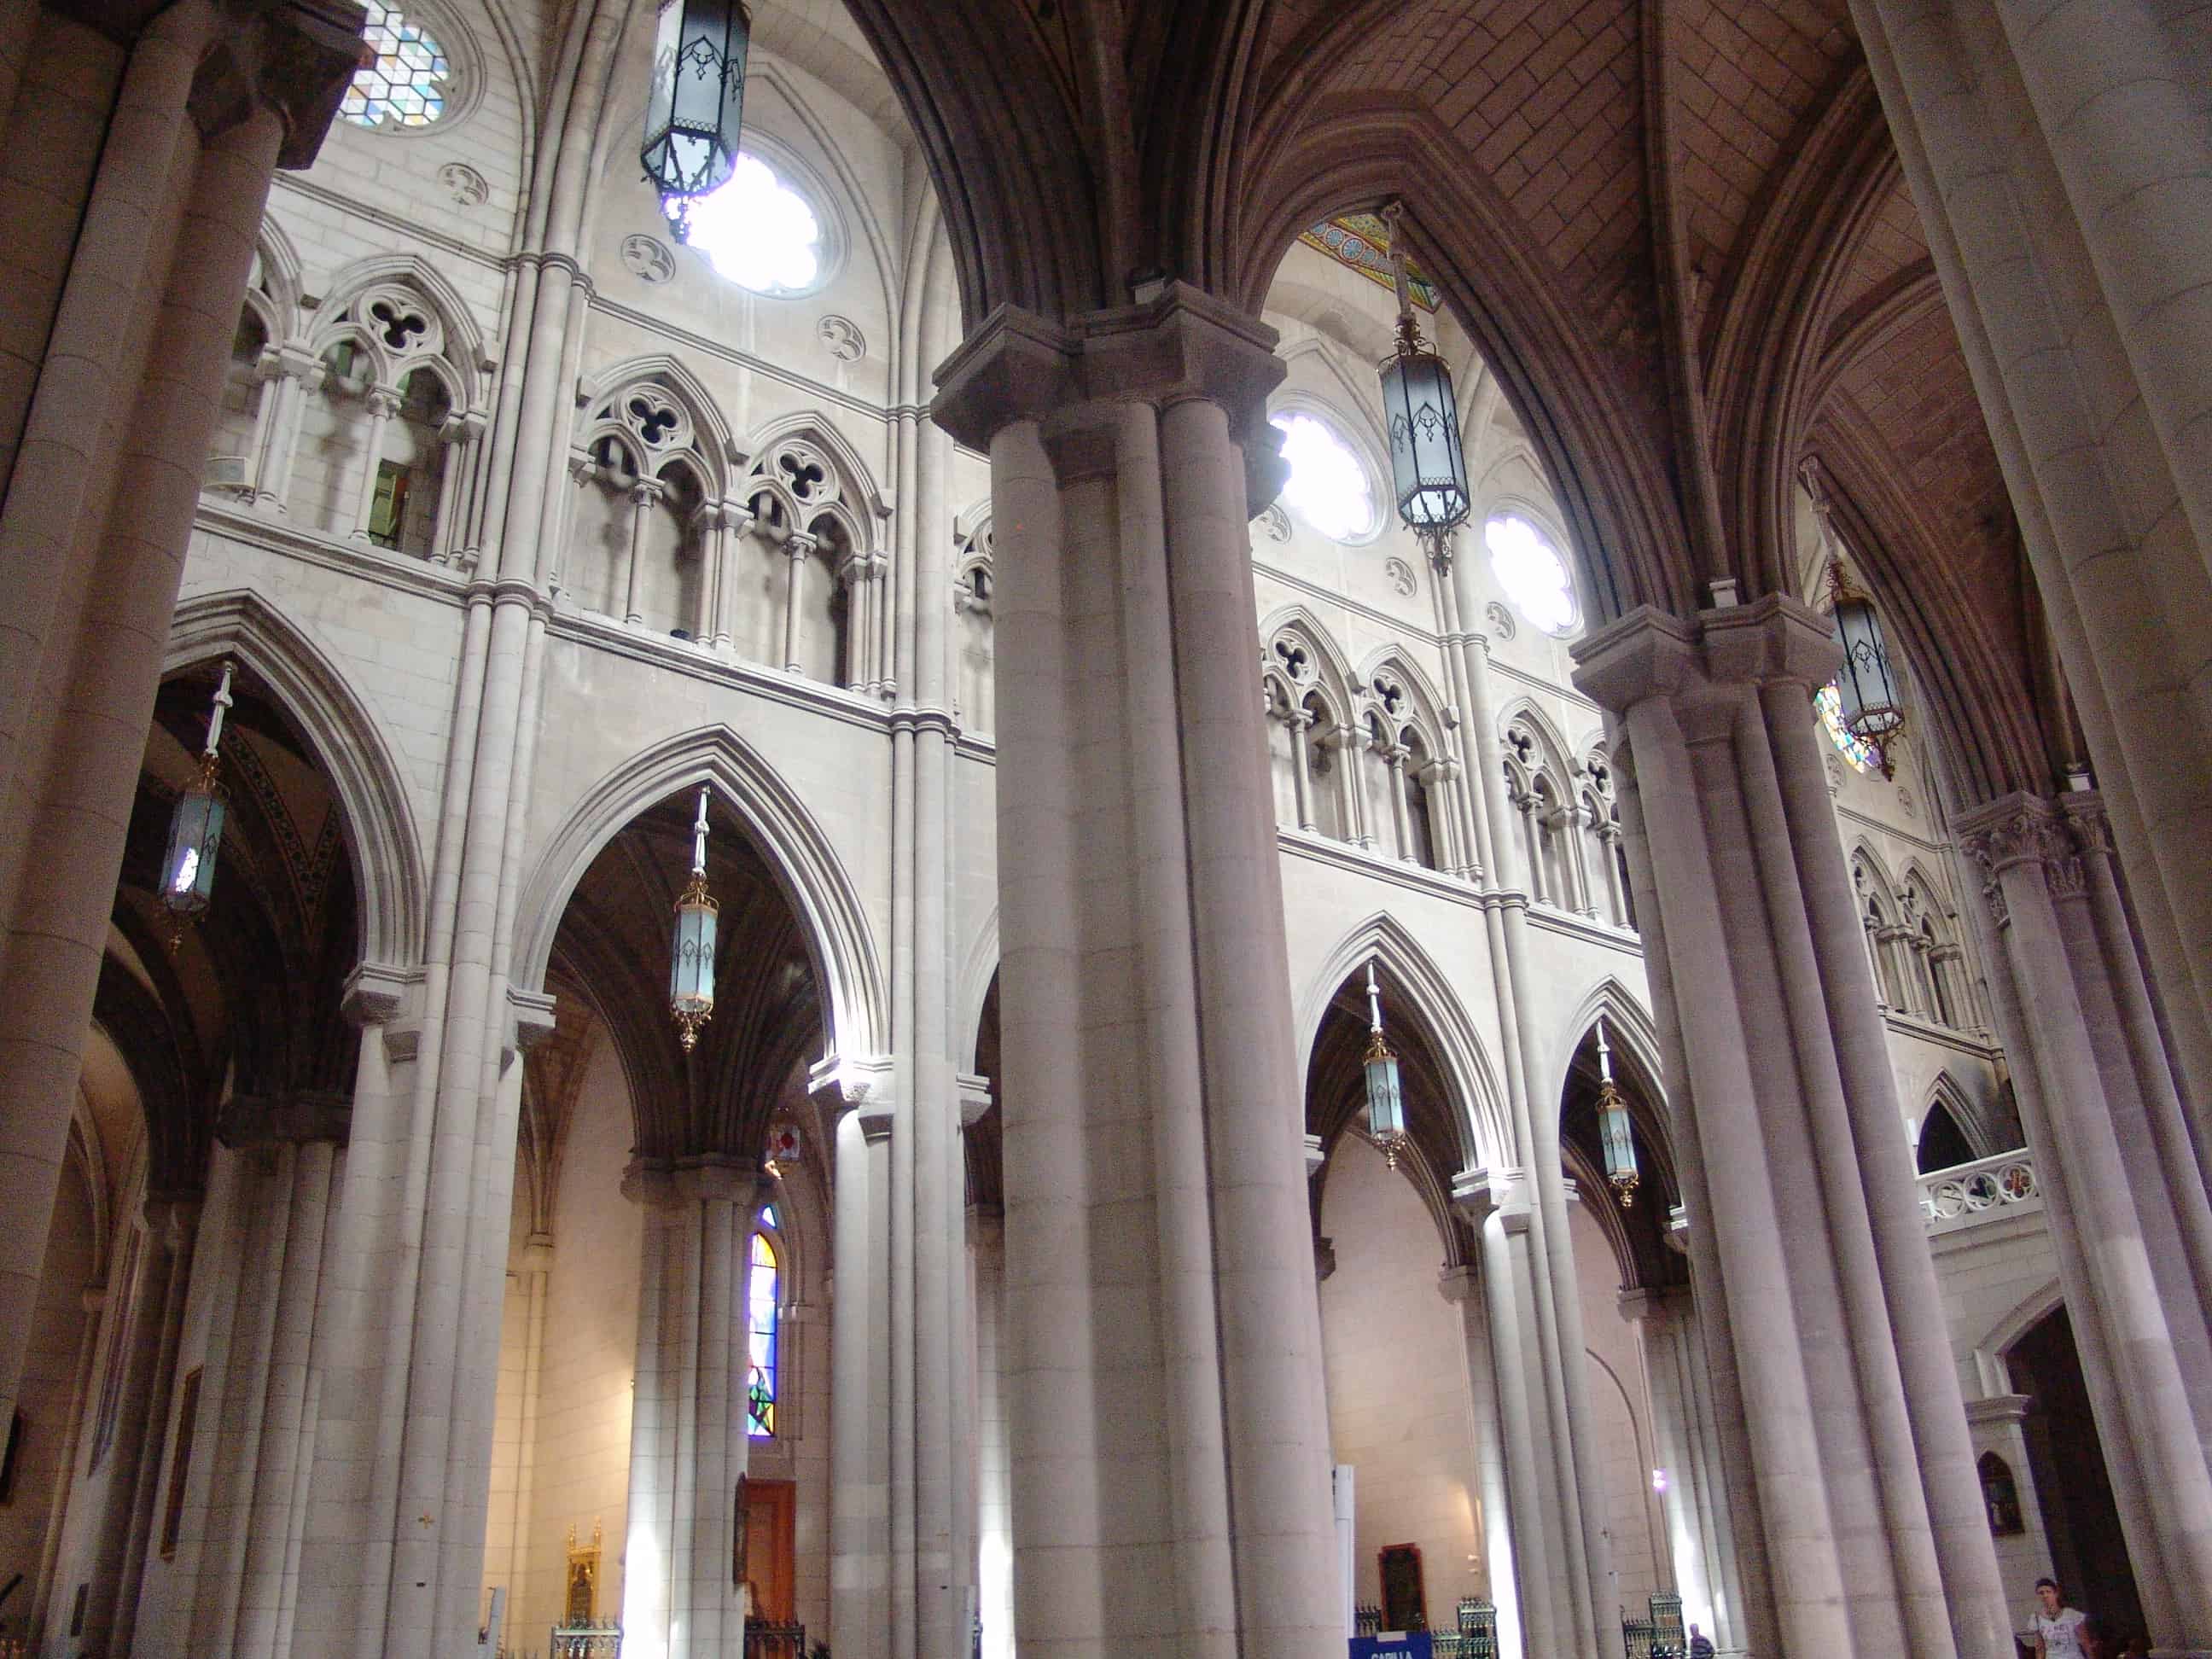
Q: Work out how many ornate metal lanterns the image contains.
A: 7